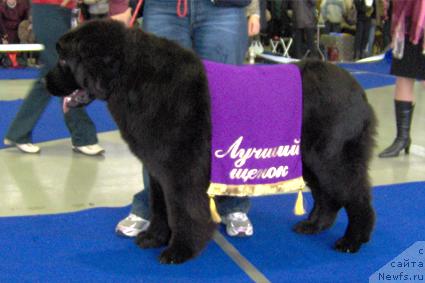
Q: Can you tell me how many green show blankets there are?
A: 0